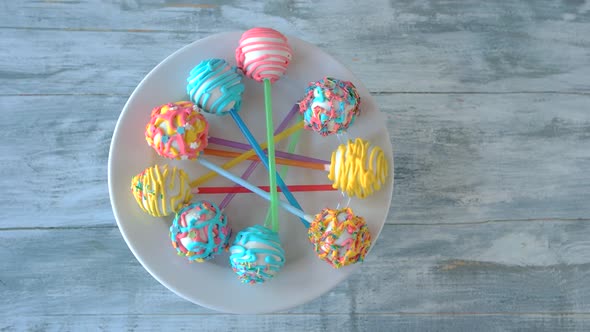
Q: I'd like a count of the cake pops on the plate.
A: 9